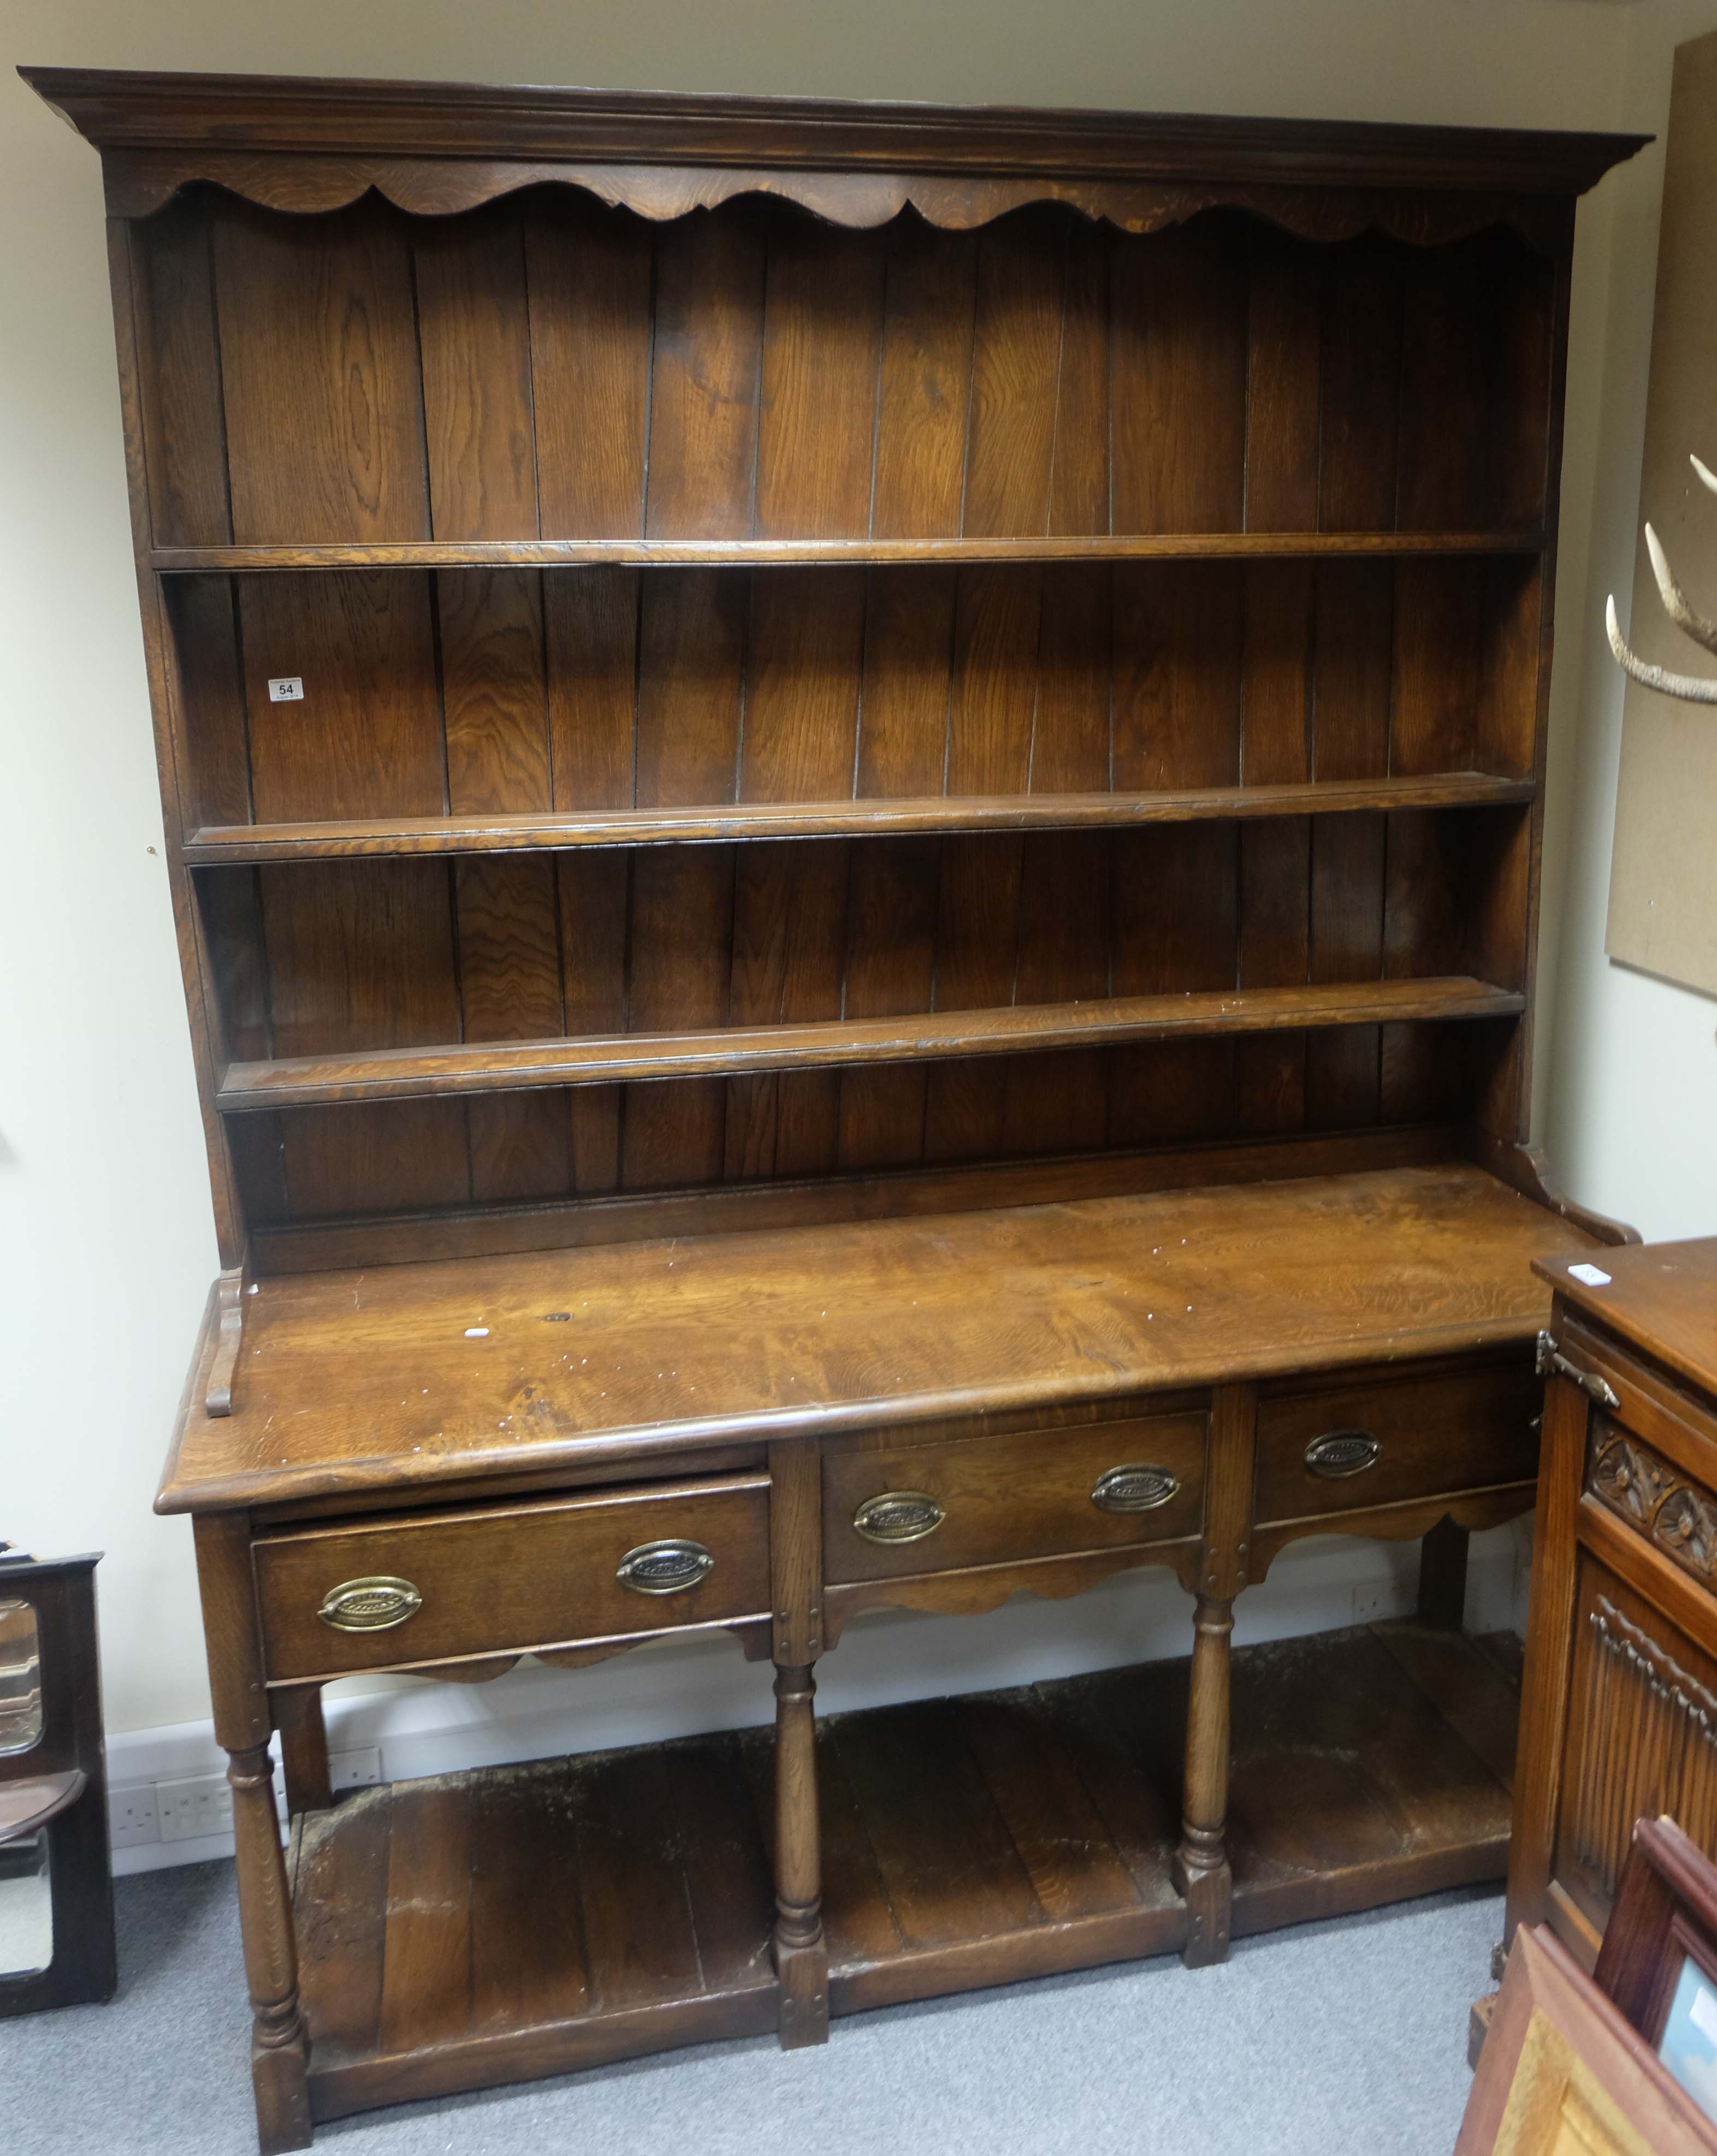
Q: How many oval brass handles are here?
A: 5